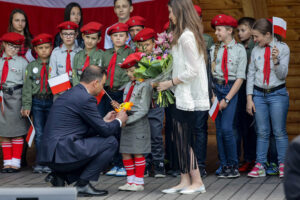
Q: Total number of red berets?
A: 11